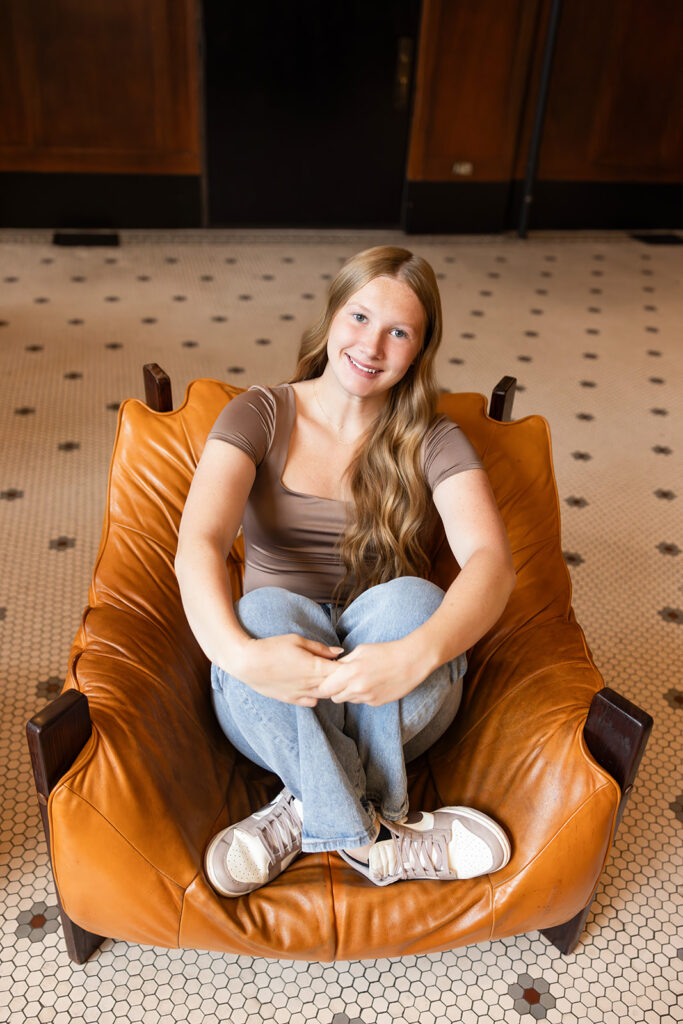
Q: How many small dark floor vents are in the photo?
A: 2